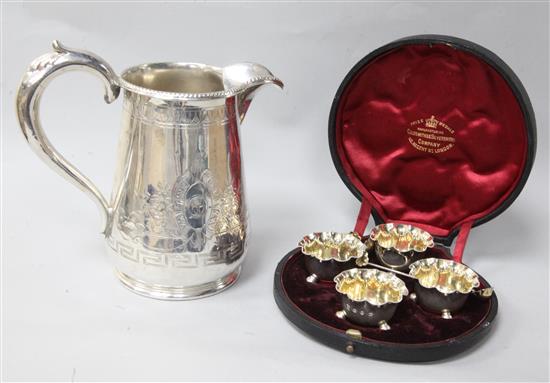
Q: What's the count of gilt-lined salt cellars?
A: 4